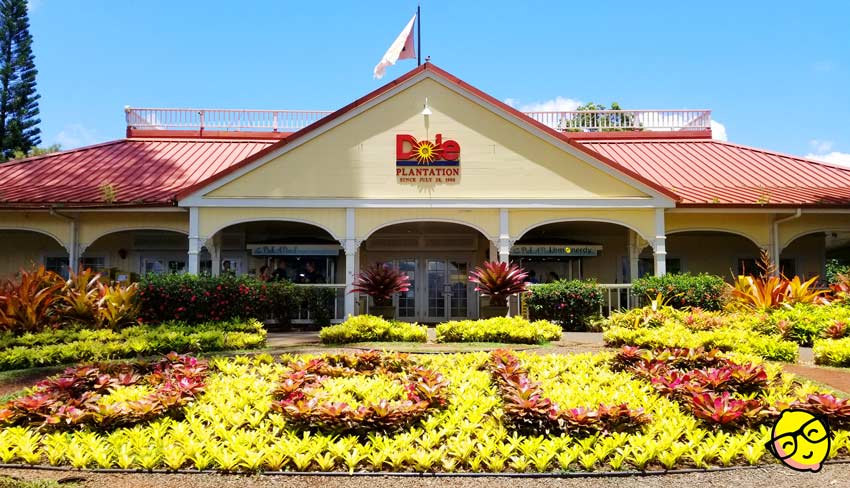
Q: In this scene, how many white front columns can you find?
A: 4